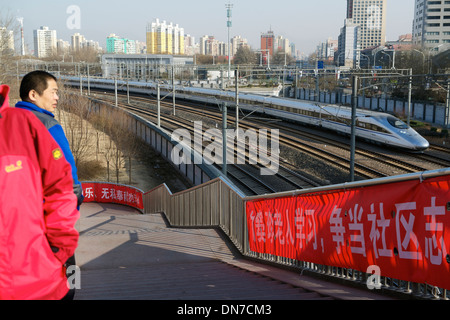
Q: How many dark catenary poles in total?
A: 2